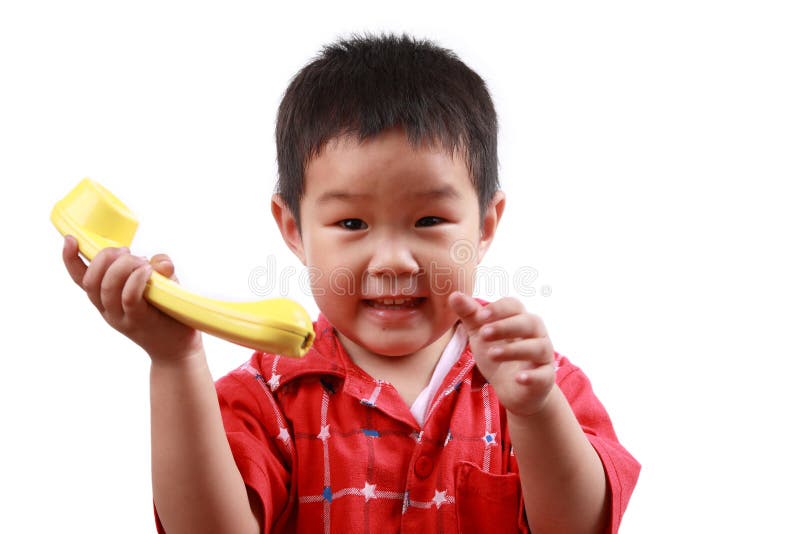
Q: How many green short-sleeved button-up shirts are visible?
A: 0